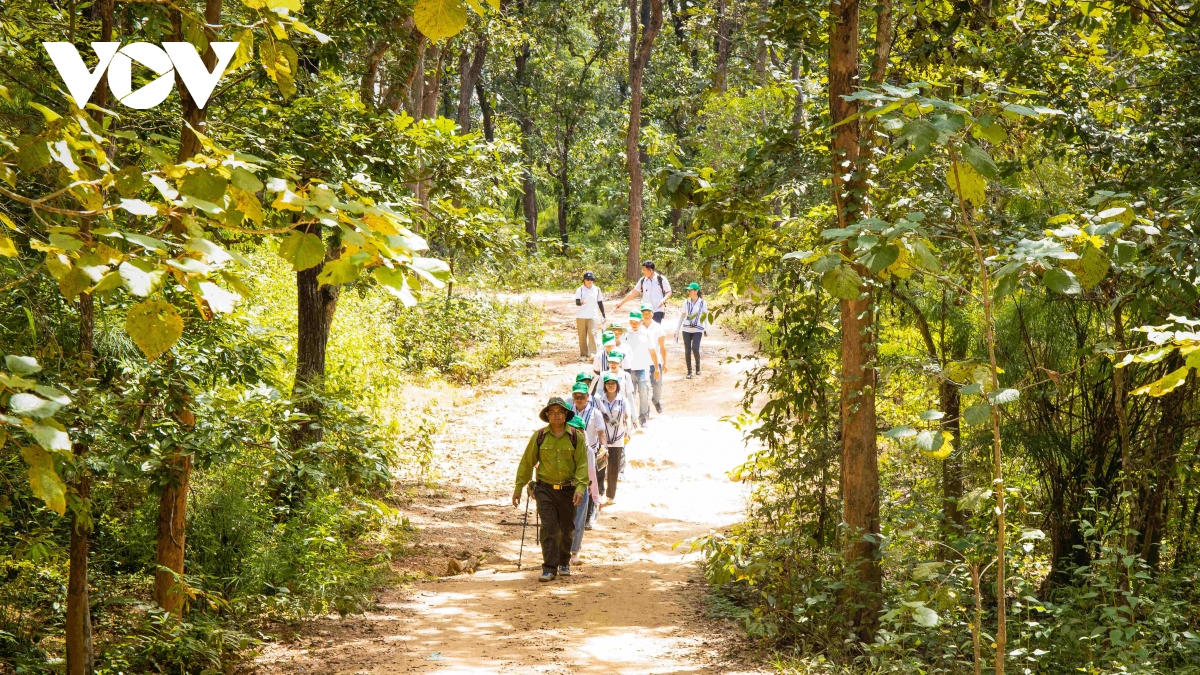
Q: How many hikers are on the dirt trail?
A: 14